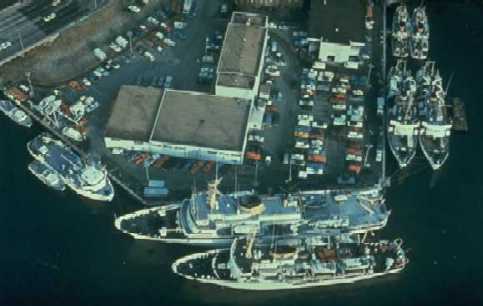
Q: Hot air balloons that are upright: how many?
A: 0